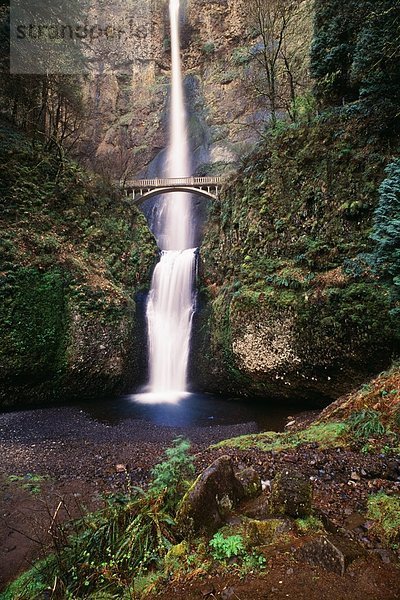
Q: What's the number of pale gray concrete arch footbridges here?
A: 1